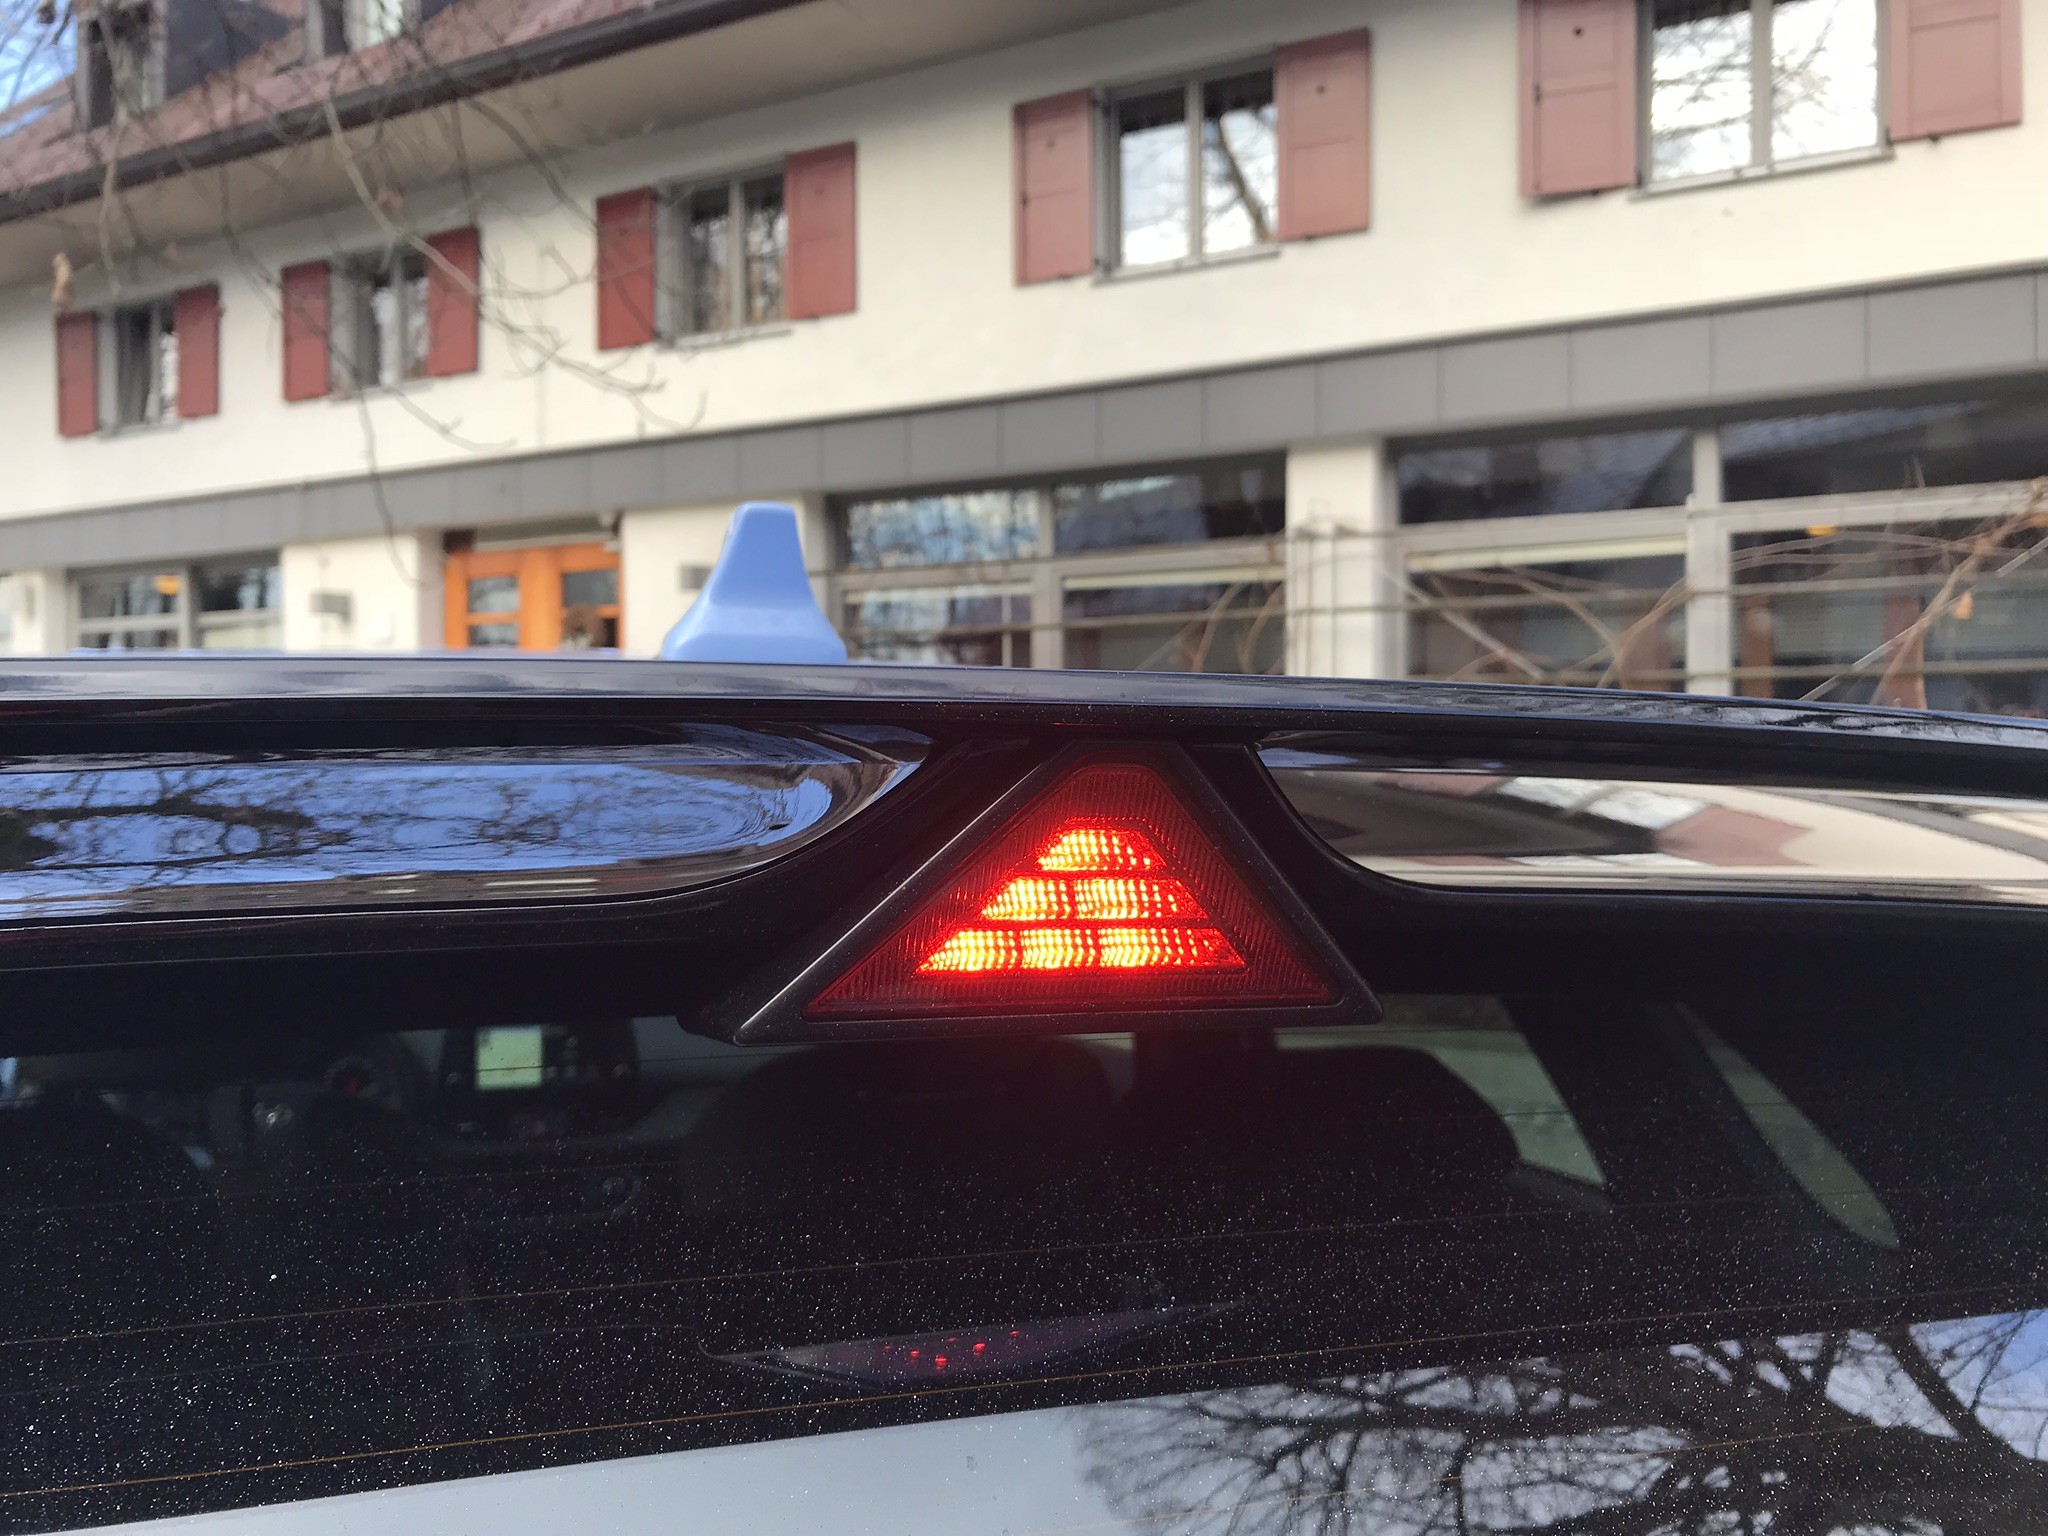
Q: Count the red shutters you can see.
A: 10